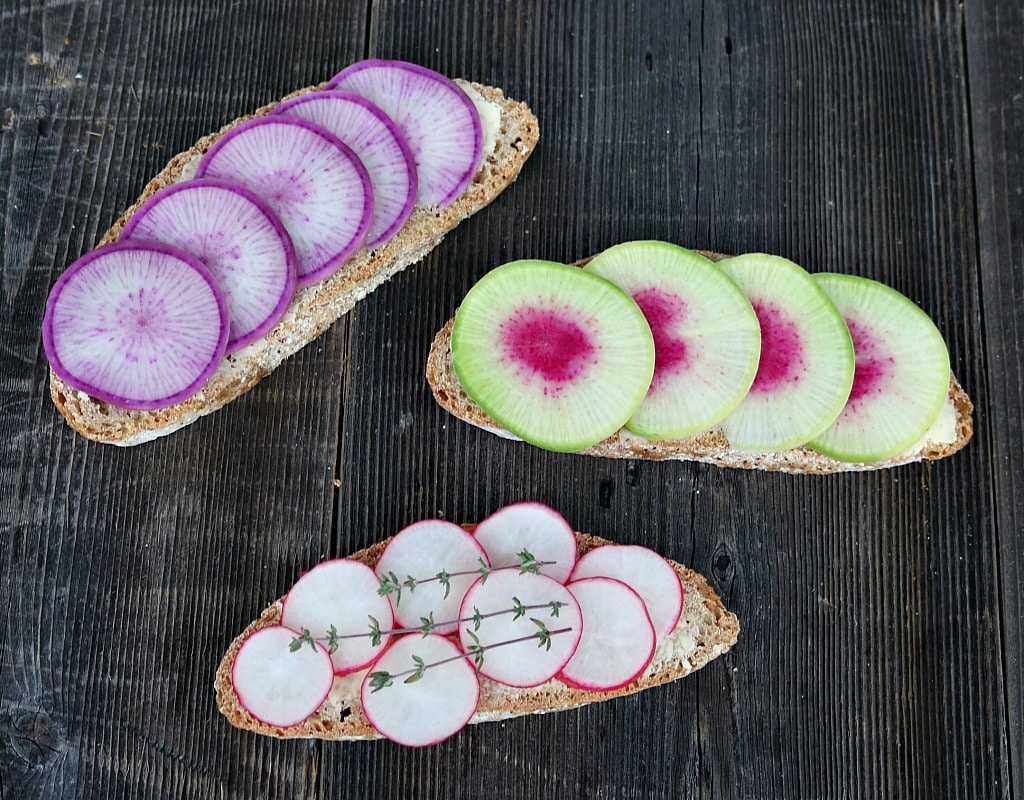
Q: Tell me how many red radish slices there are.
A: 8